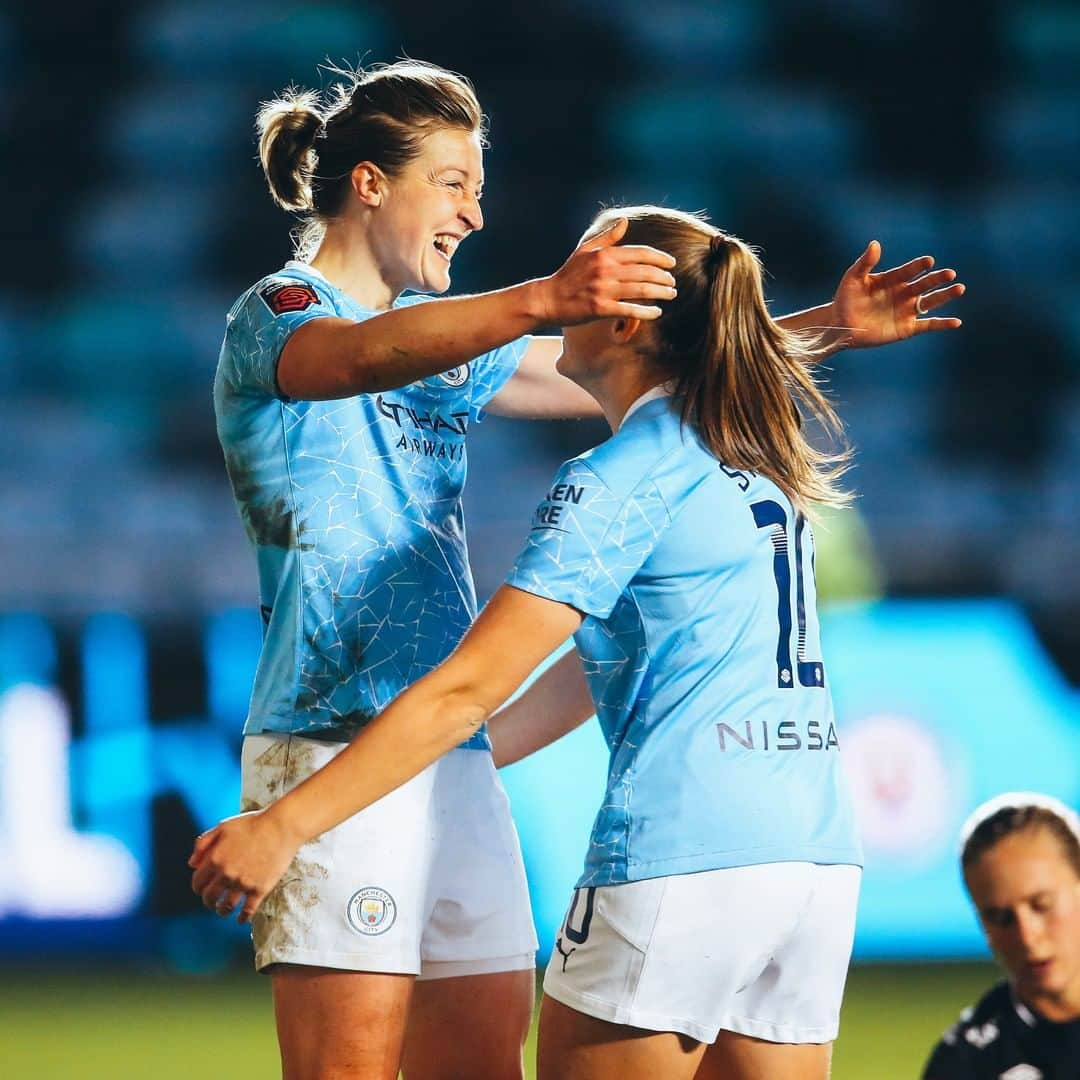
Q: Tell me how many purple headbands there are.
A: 0